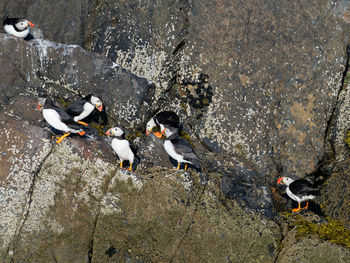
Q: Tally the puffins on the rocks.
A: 7